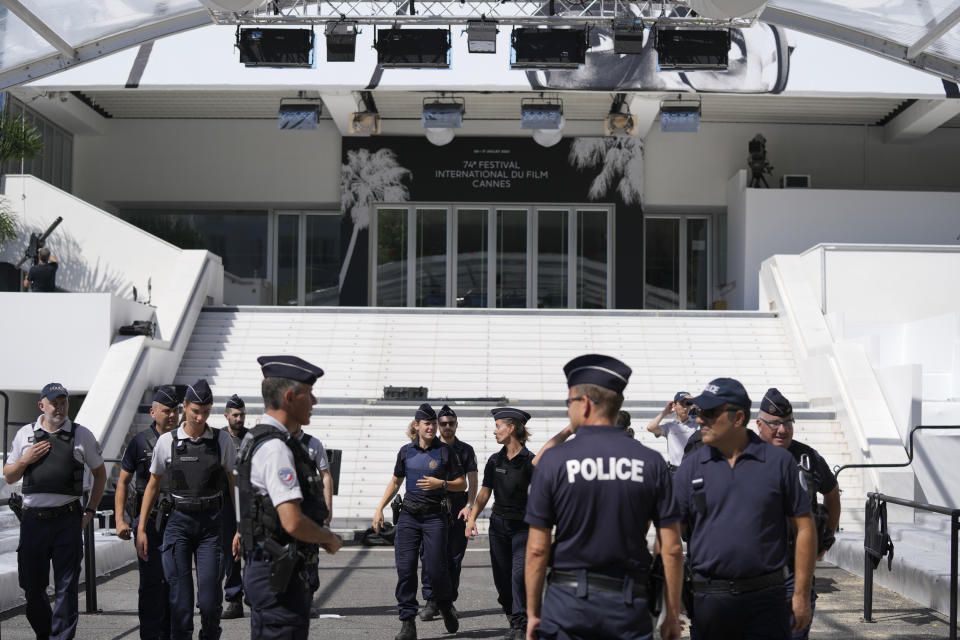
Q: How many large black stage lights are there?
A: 4